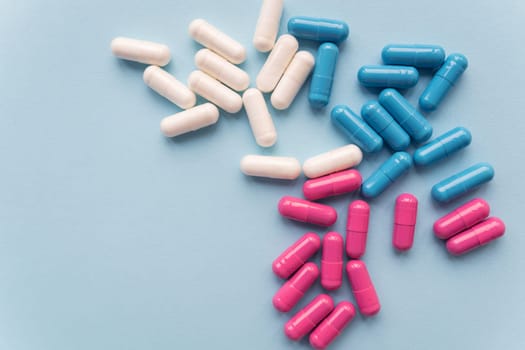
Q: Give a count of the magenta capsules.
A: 12